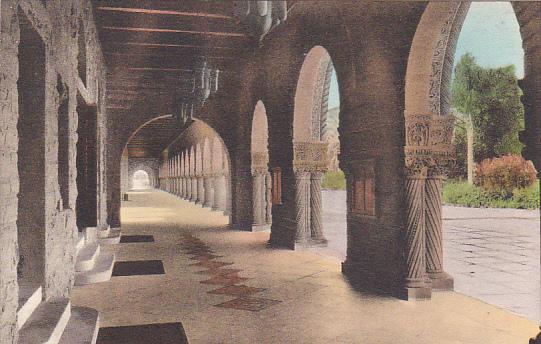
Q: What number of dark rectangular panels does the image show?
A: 3